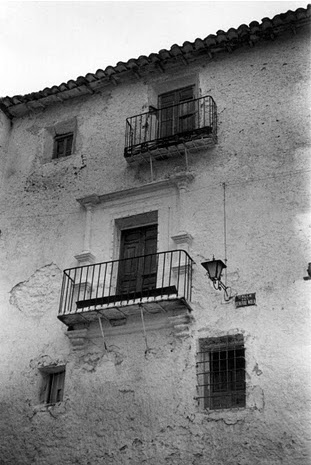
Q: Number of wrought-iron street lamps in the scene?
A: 1